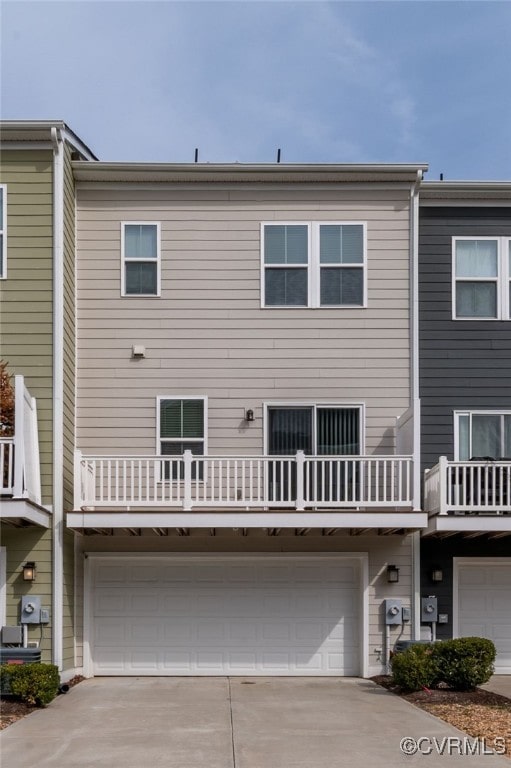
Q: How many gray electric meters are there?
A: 3